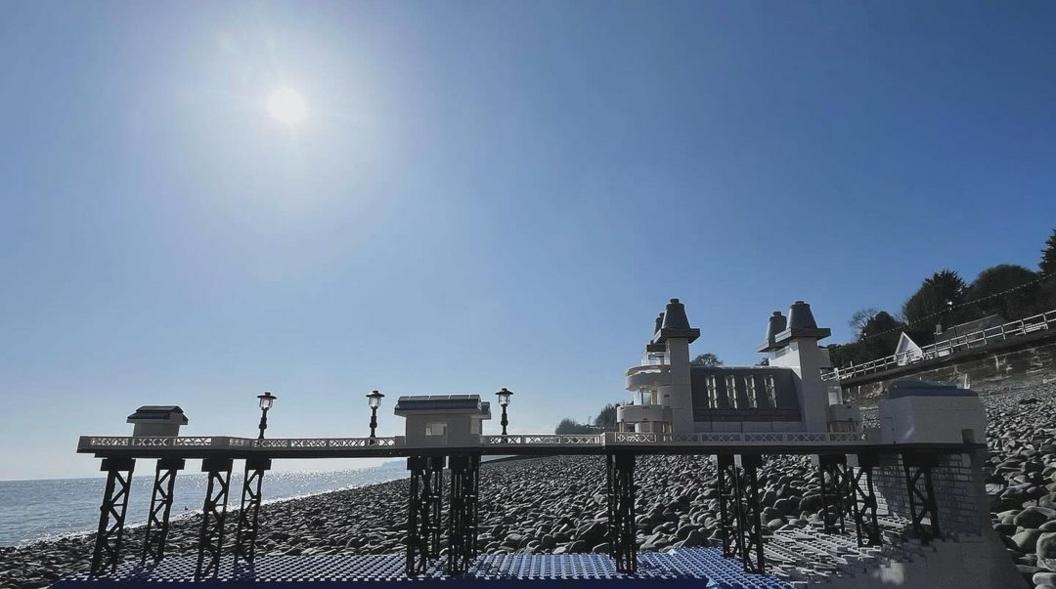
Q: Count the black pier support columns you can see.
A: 12